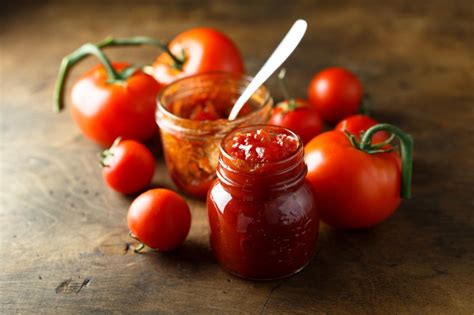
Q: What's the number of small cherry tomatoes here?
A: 5